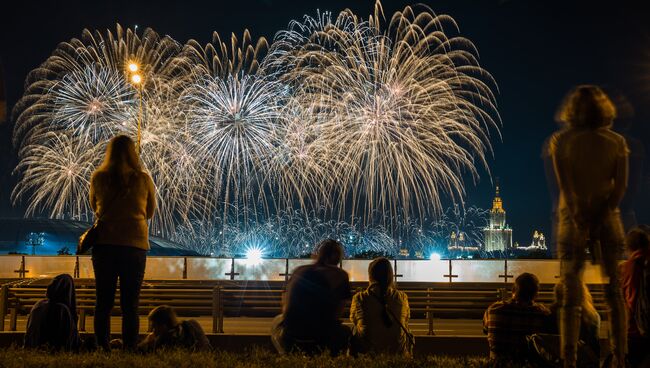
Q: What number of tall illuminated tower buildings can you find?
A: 1